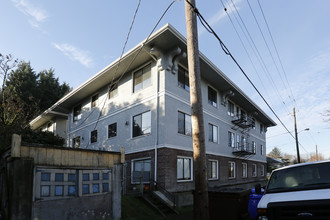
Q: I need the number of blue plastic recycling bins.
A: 1